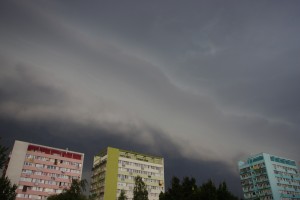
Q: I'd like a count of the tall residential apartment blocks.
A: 3